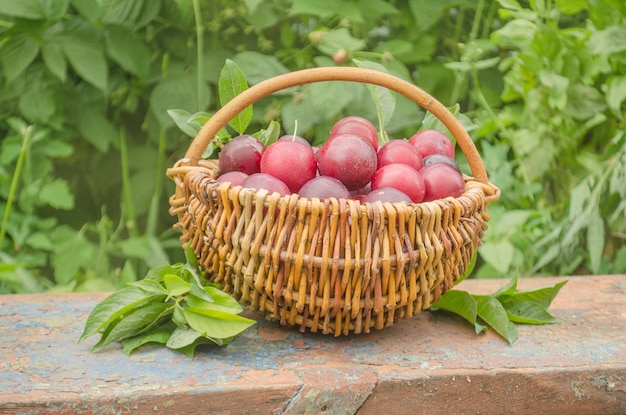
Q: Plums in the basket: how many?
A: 14